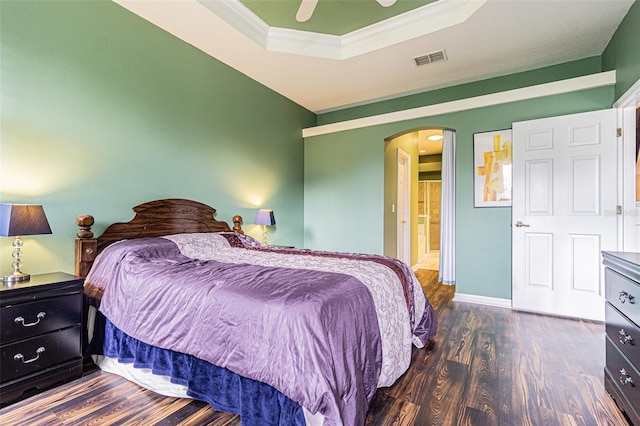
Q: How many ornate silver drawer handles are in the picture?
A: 5